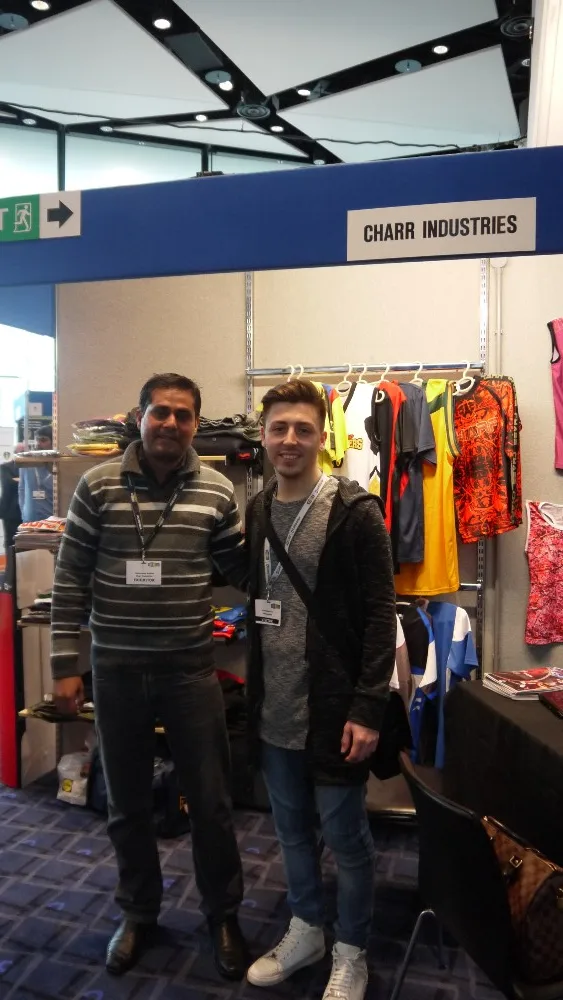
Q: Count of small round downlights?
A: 11